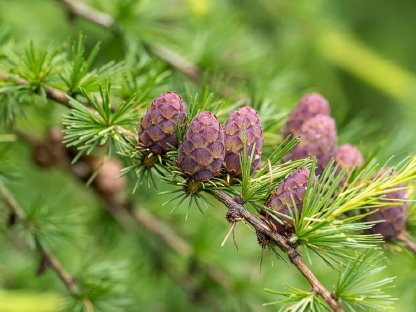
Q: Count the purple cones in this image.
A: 8